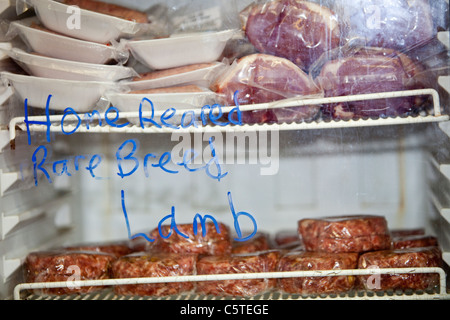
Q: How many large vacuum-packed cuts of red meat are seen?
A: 4